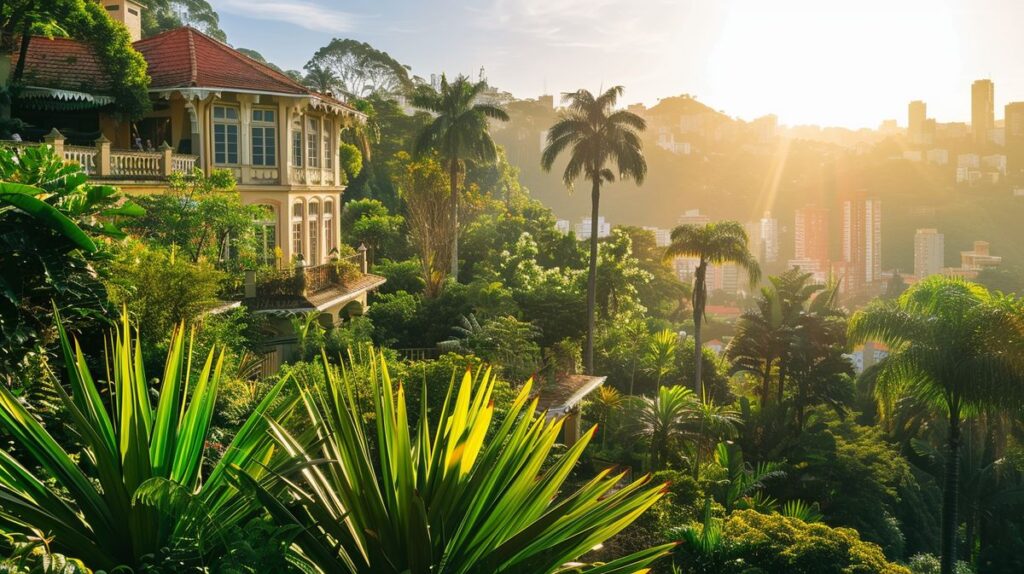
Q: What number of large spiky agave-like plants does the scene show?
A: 2